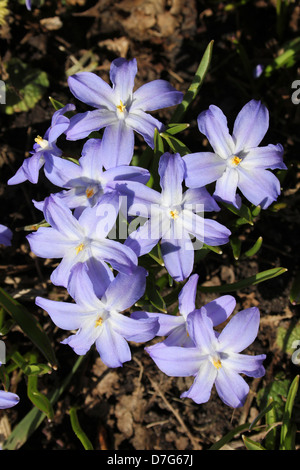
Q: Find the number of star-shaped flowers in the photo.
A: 9